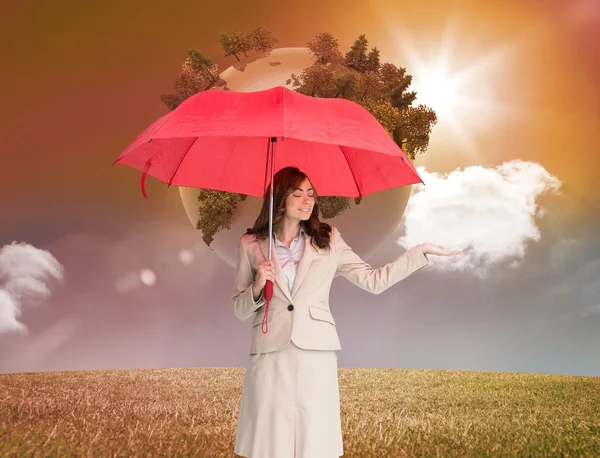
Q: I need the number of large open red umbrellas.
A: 1